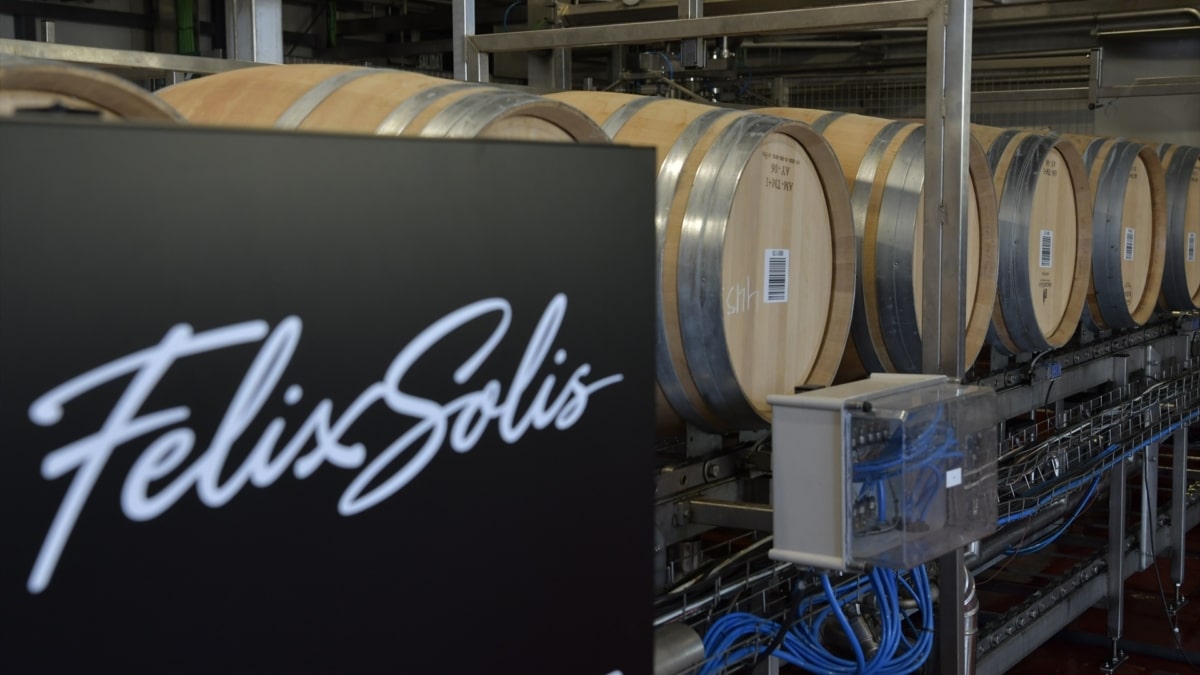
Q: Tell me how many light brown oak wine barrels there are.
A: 7